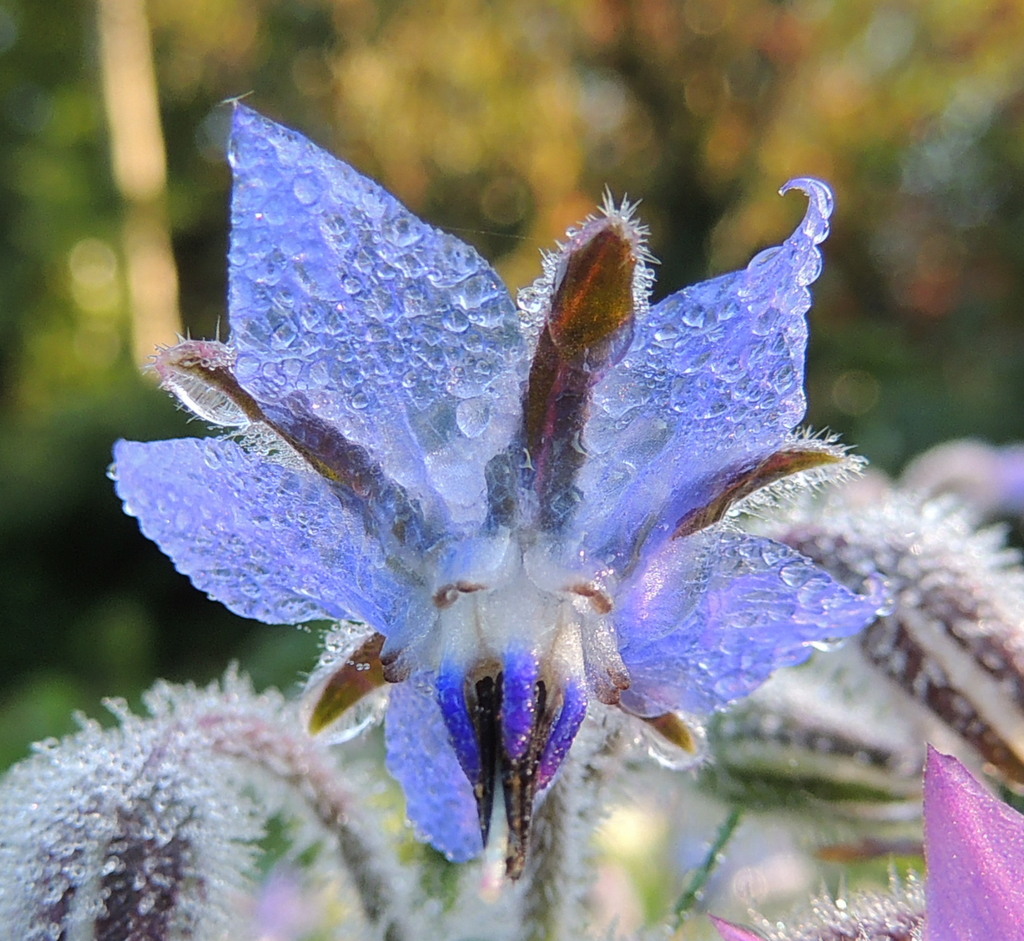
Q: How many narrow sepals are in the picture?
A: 5